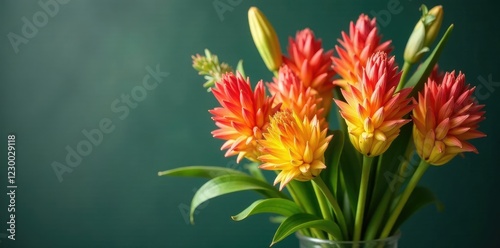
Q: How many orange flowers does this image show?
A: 7